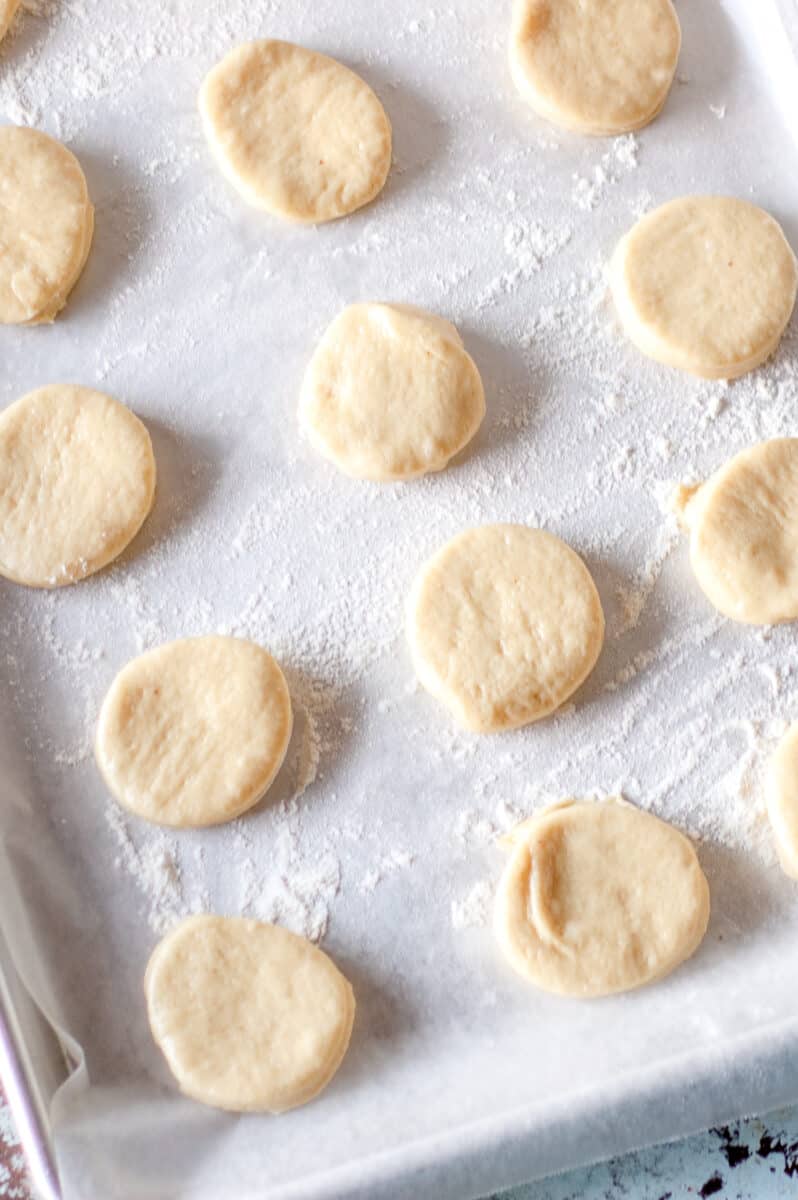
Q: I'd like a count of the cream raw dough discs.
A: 13